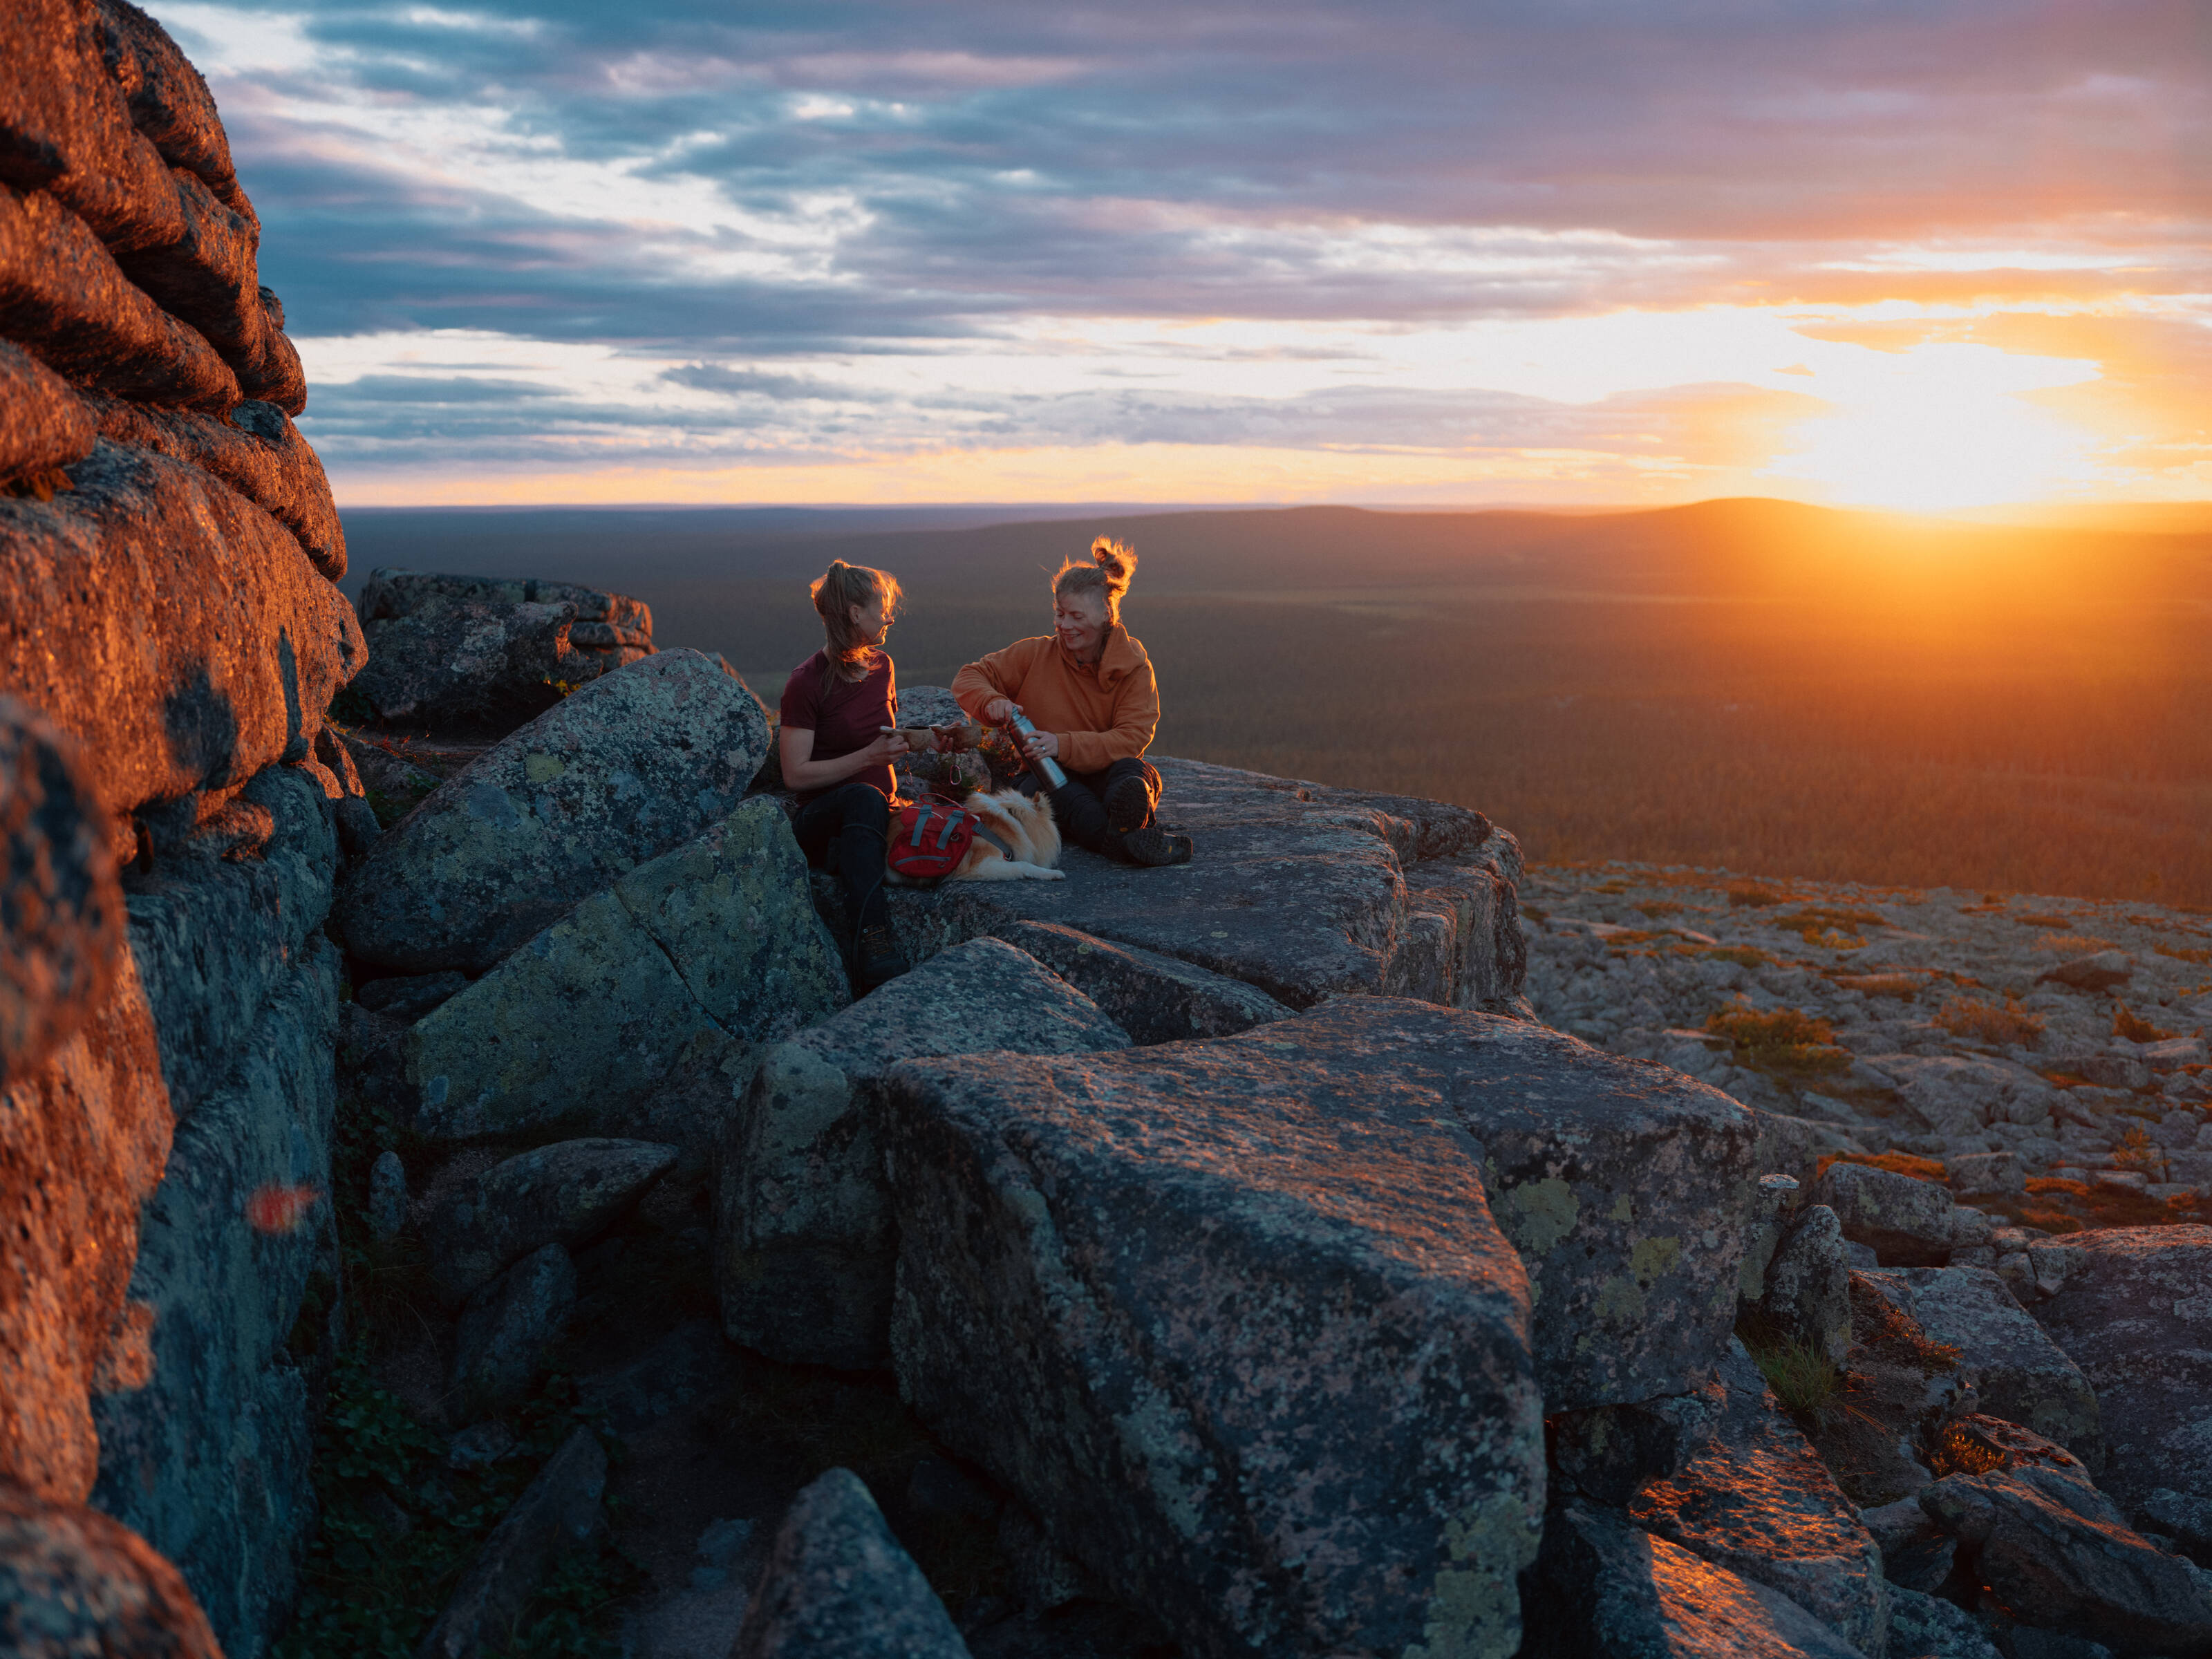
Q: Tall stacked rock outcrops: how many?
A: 1